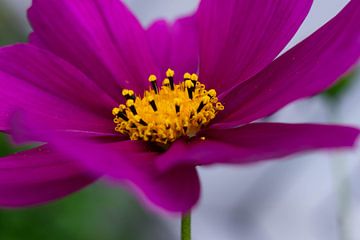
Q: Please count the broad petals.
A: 8